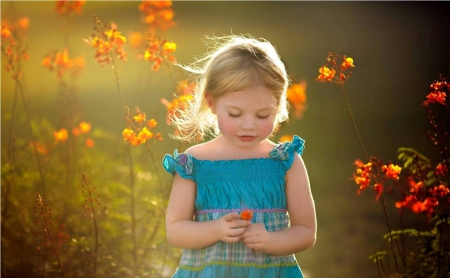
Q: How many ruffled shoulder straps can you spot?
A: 2